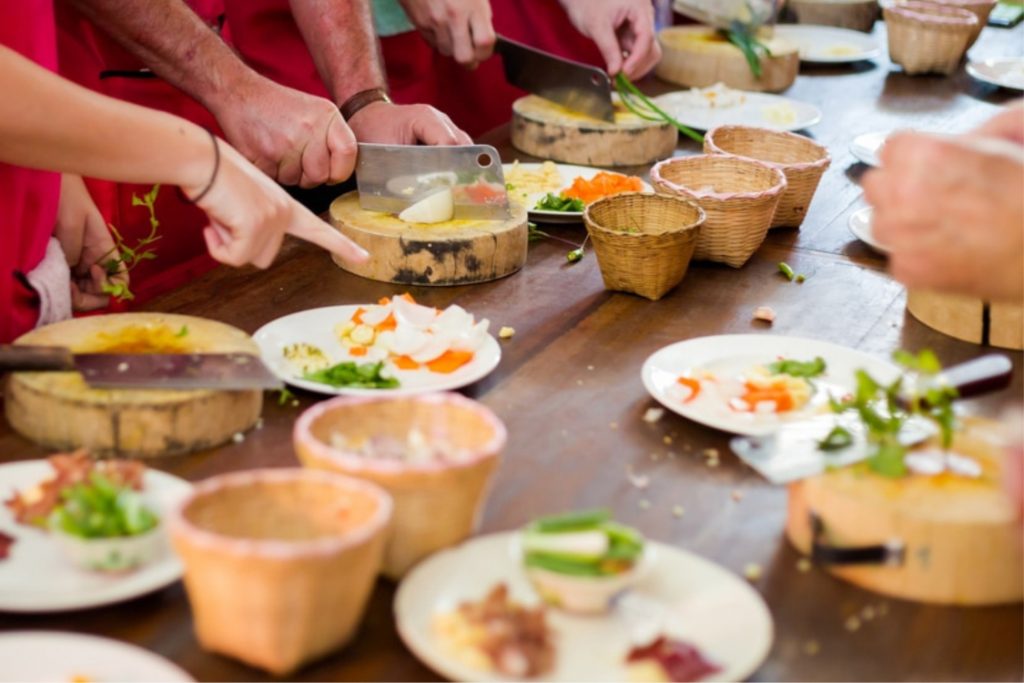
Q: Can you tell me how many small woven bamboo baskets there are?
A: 7